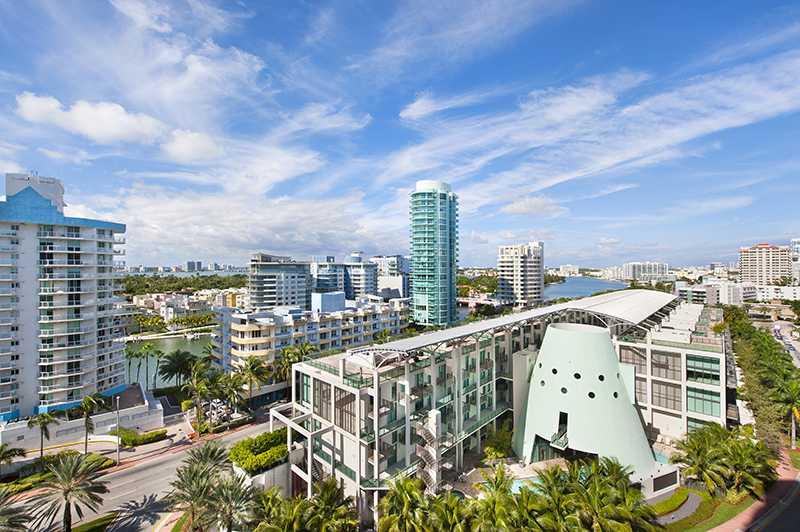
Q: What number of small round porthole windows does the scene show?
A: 9